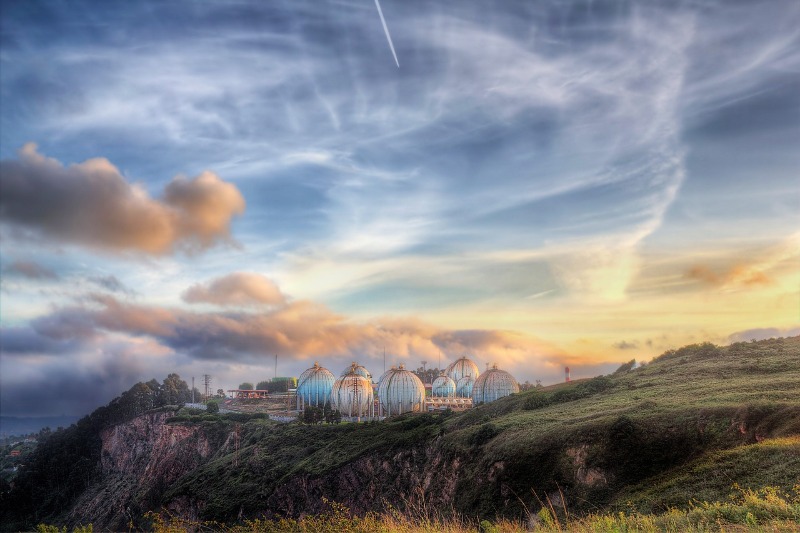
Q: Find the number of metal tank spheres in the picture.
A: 8